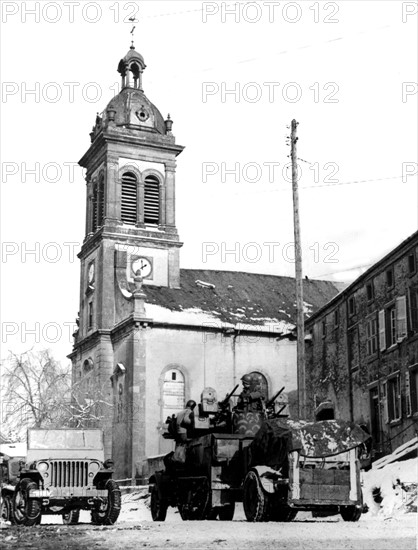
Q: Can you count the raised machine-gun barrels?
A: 3